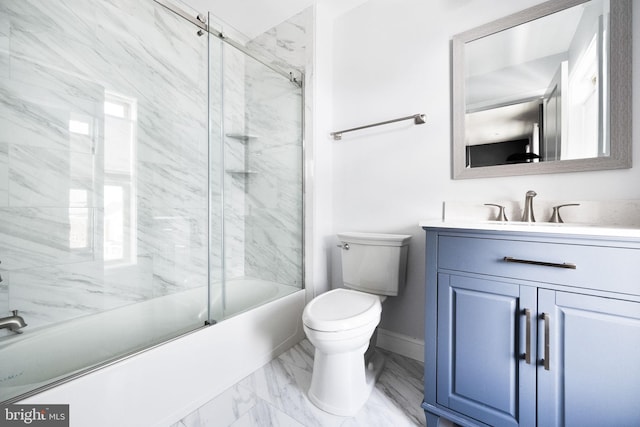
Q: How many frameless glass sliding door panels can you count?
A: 2